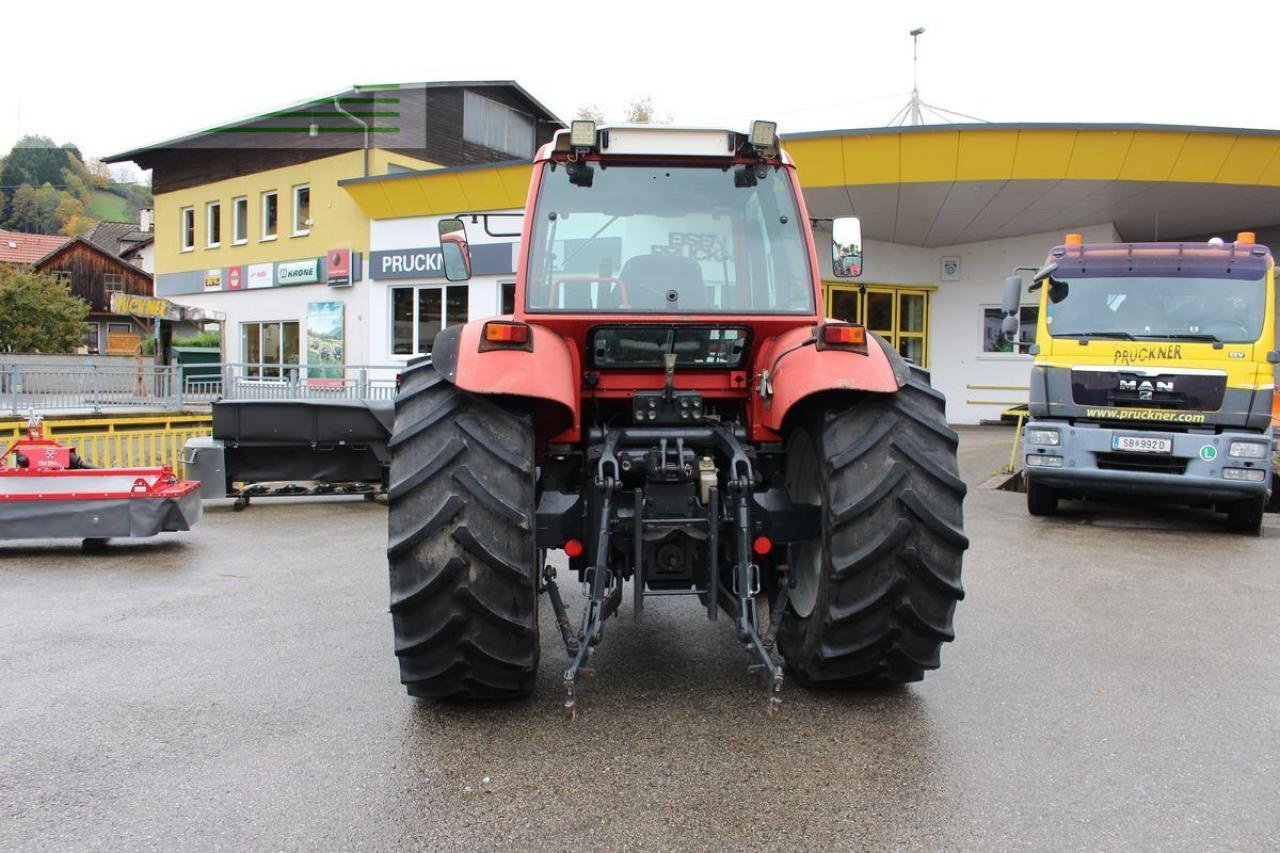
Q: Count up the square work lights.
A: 2